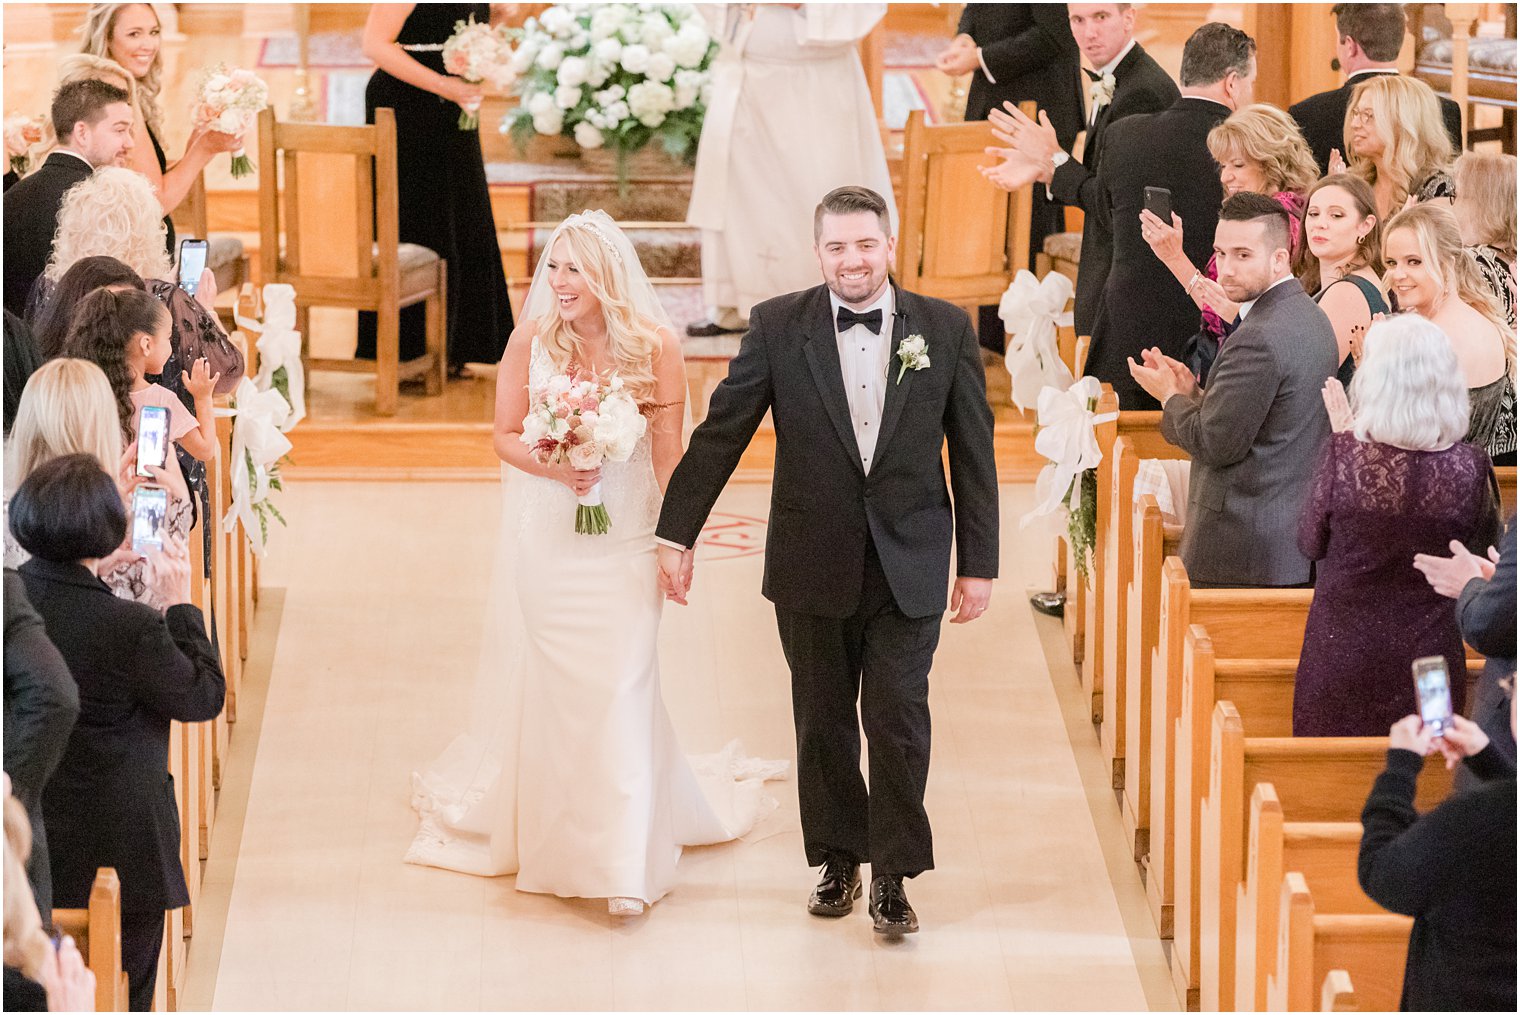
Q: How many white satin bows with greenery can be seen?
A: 4